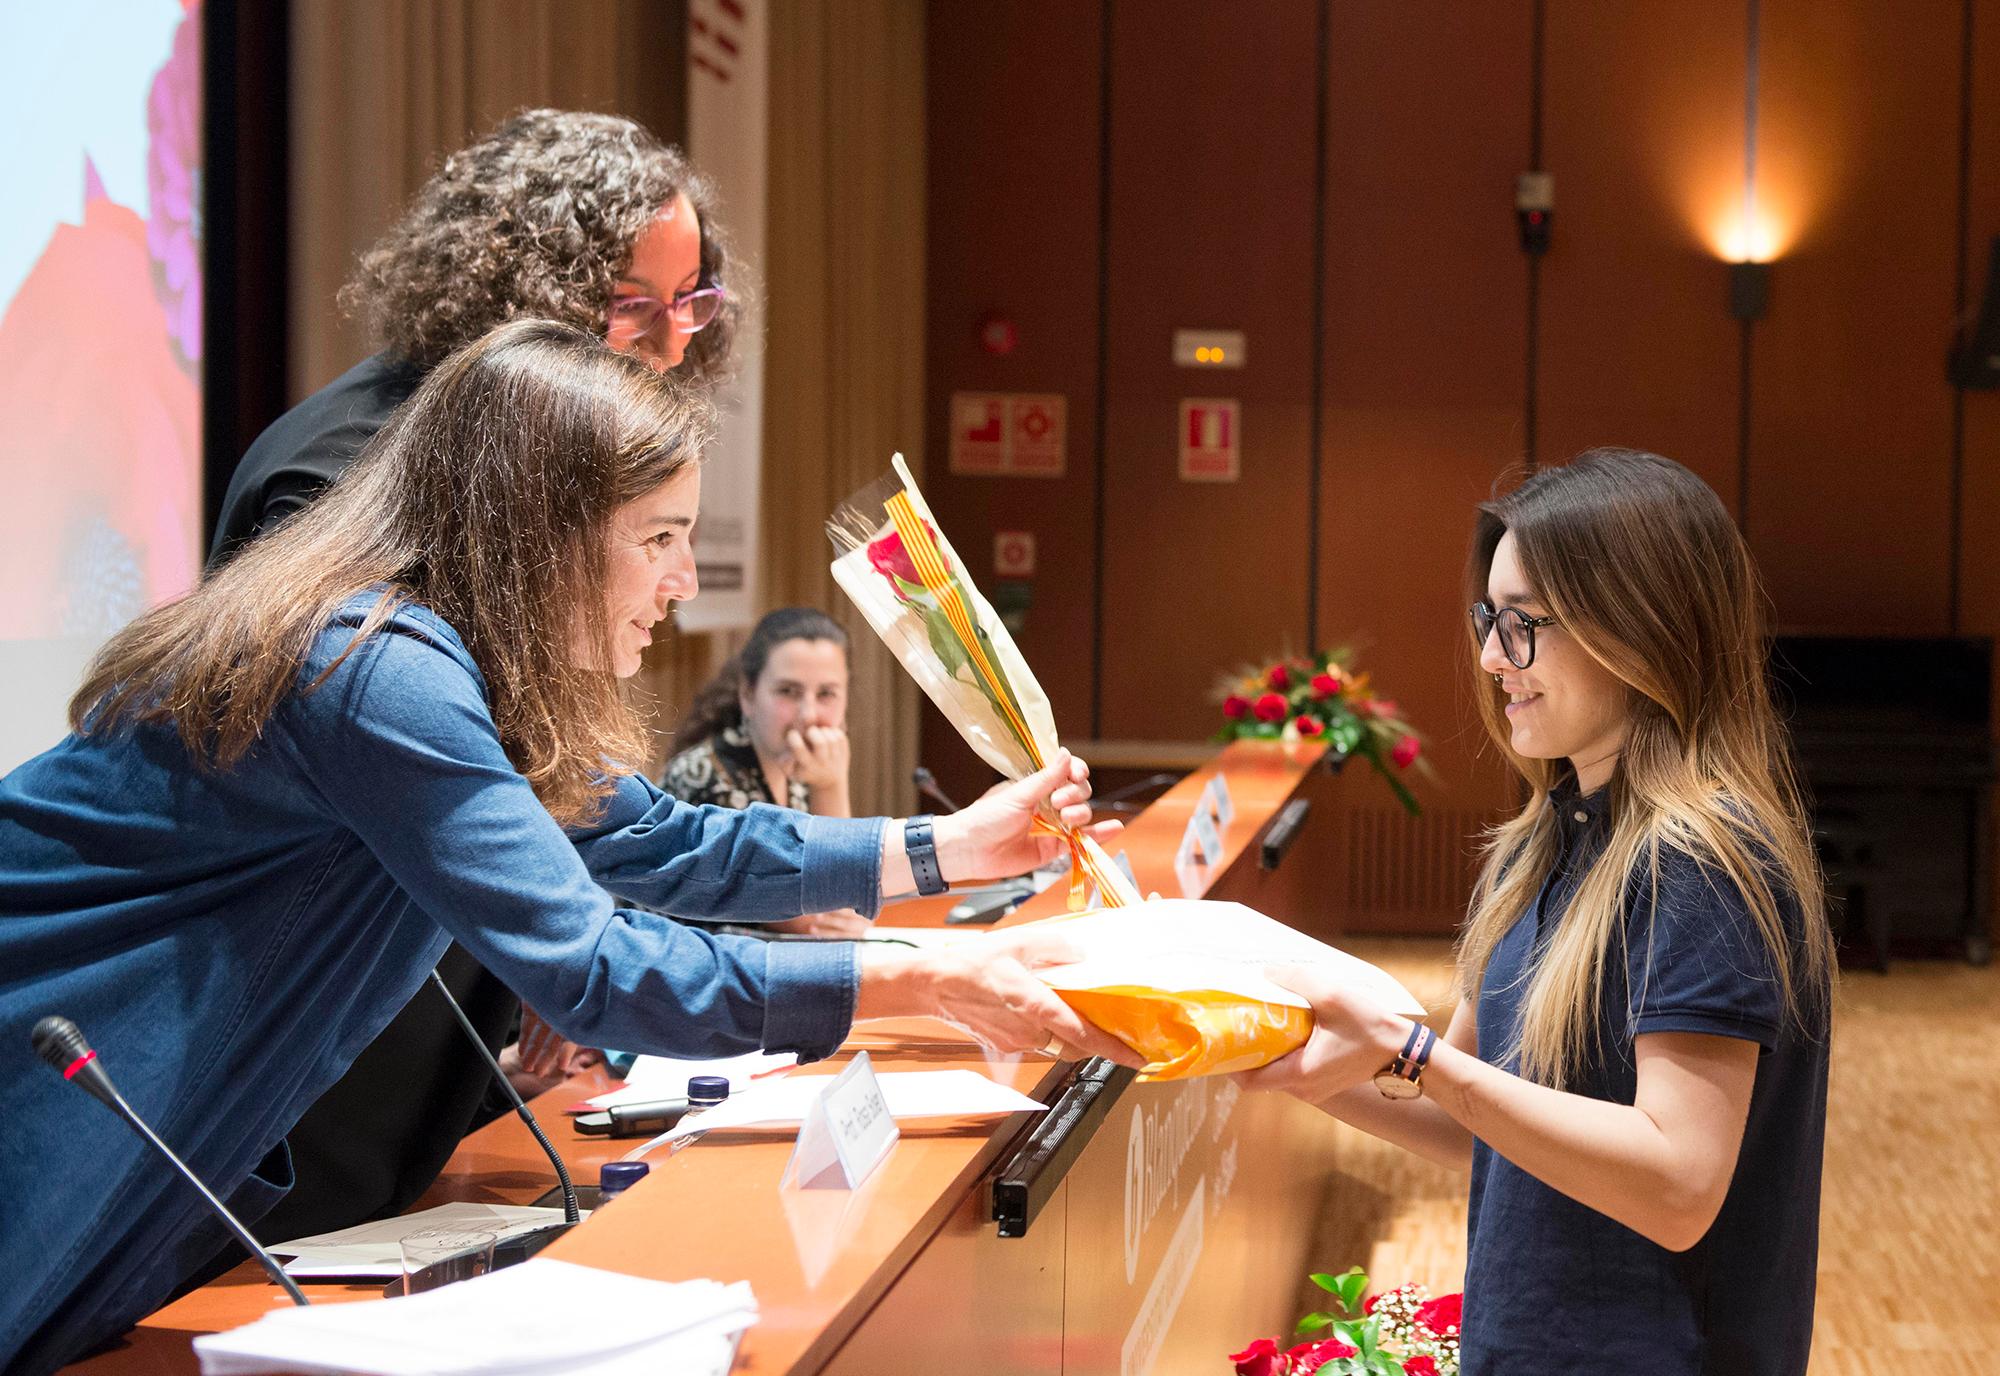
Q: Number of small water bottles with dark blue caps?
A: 2